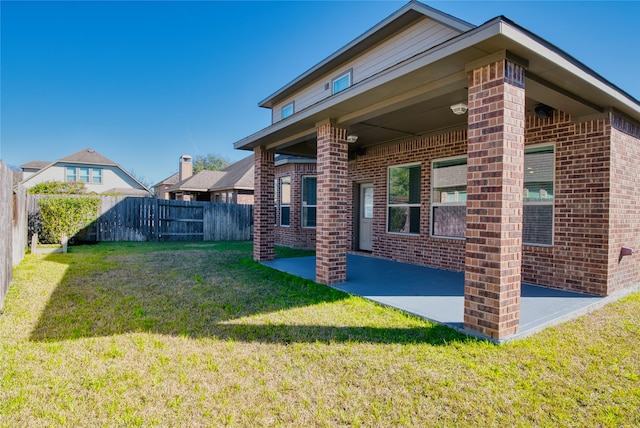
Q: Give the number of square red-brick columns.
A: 3